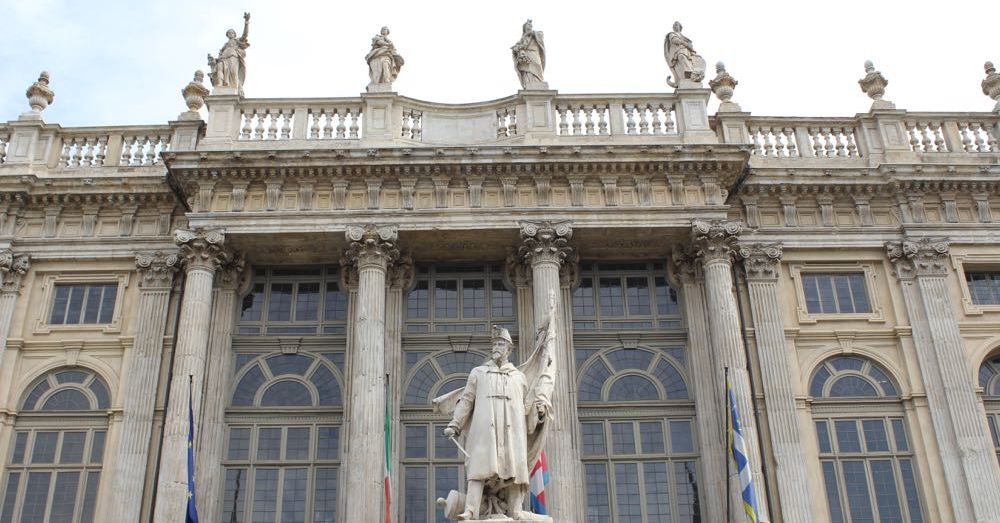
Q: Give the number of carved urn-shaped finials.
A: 5